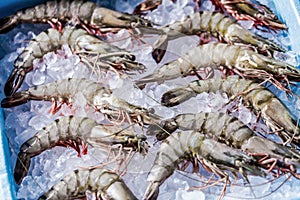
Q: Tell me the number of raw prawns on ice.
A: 11